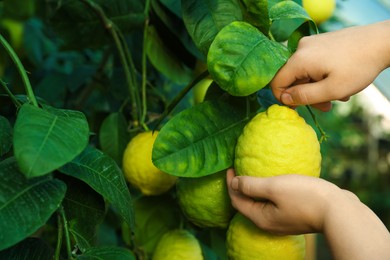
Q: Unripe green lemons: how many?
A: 1